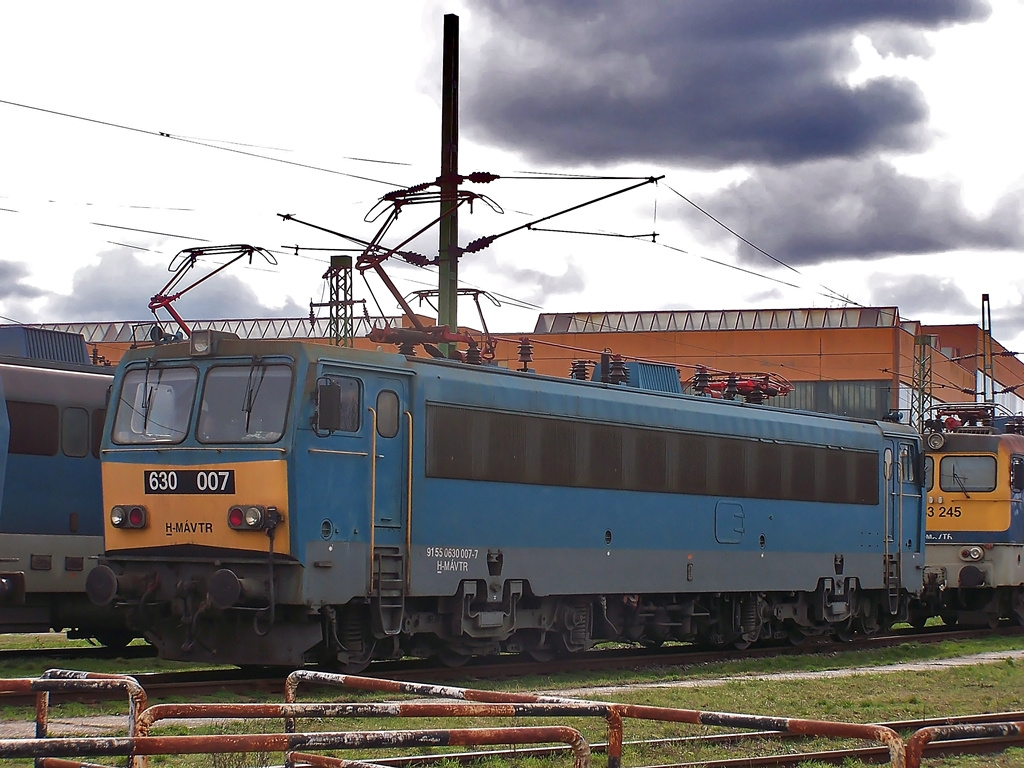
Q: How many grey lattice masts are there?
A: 2